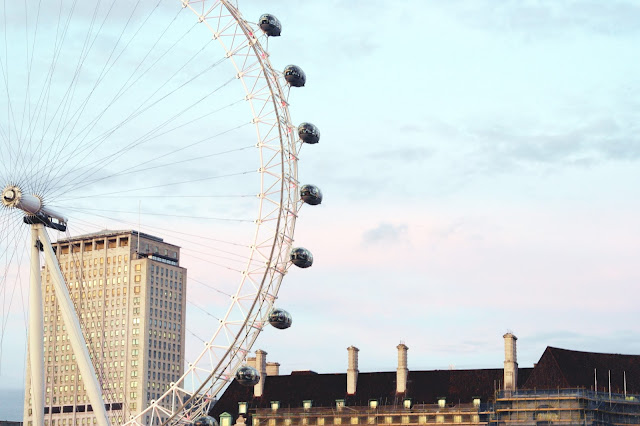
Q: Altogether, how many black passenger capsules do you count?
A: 8